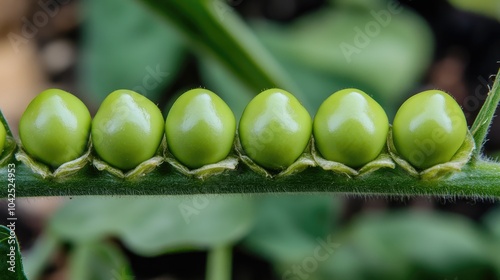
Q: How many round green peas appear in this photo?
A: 6